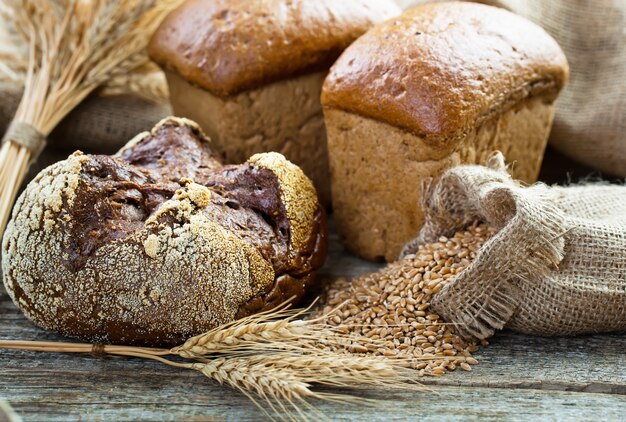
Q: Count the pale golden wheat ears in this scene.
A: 3